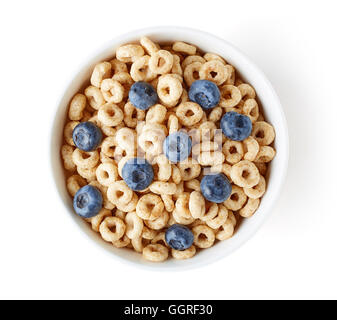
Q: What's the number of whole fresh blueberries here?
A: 9